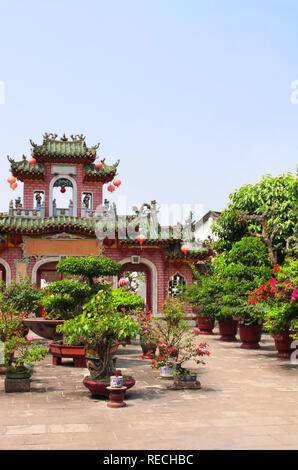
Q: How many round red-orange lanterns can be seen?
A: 8